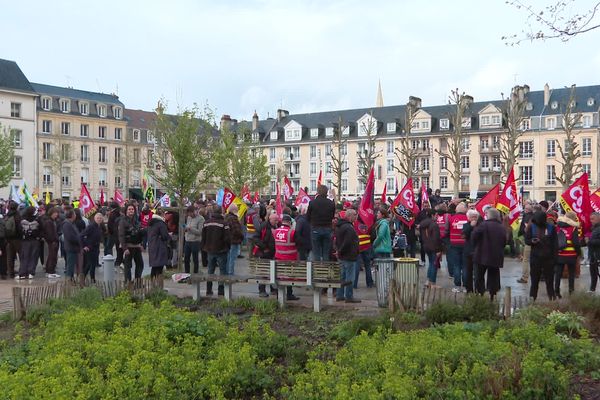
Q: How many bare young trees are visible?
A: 6